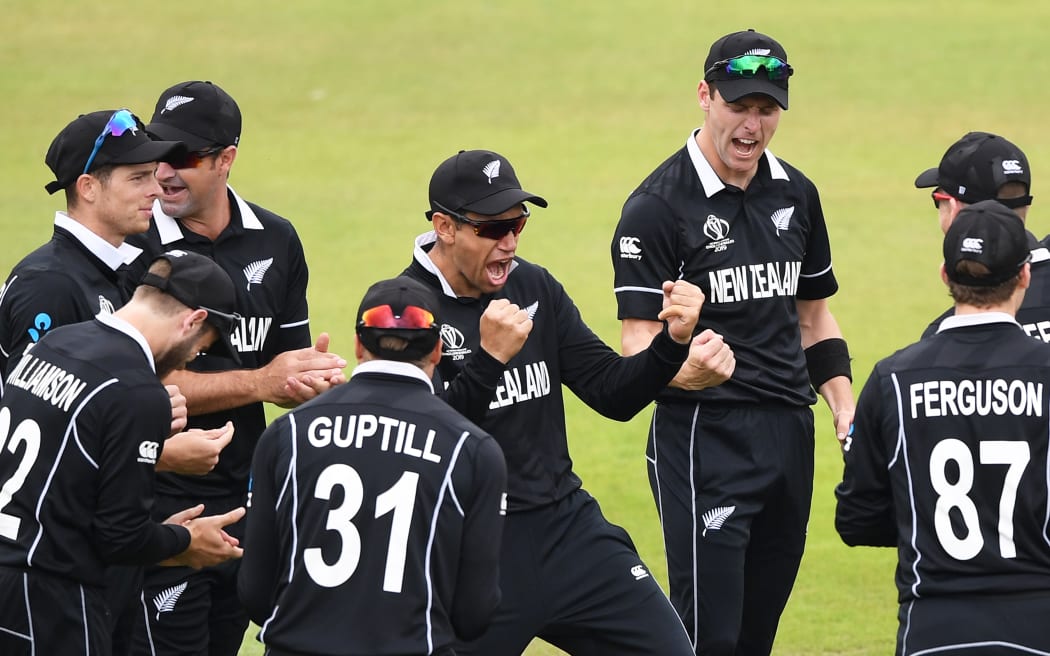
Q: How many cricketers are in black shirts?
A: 8